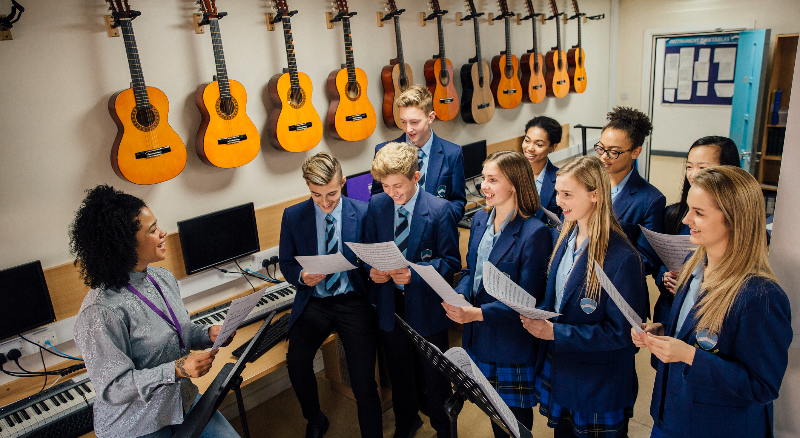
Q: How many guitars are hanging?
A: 11